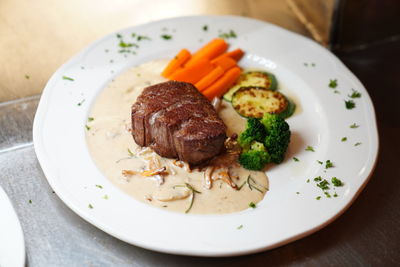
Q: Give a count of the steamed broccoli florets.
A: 3